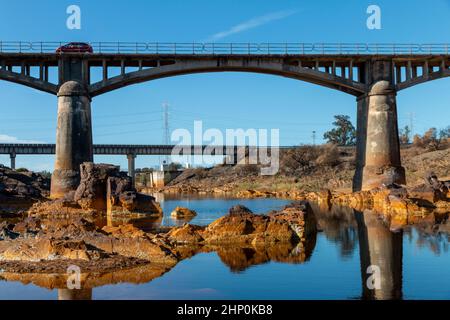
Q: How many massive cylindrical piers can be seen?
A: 2